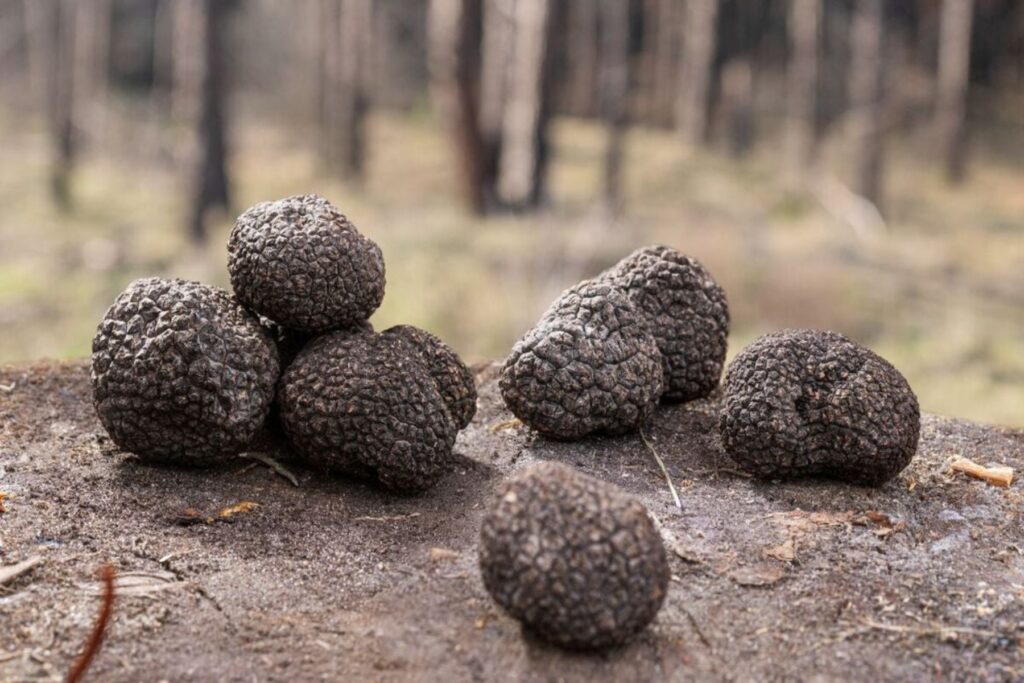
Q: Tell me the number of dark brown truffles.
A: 8